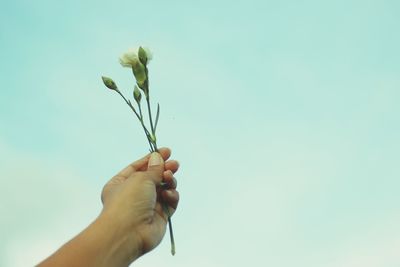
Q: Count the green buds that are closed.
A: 3